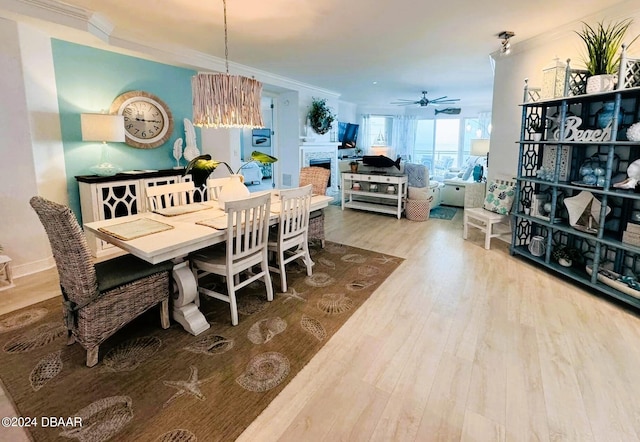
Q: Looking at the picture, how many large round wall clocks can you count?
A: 1